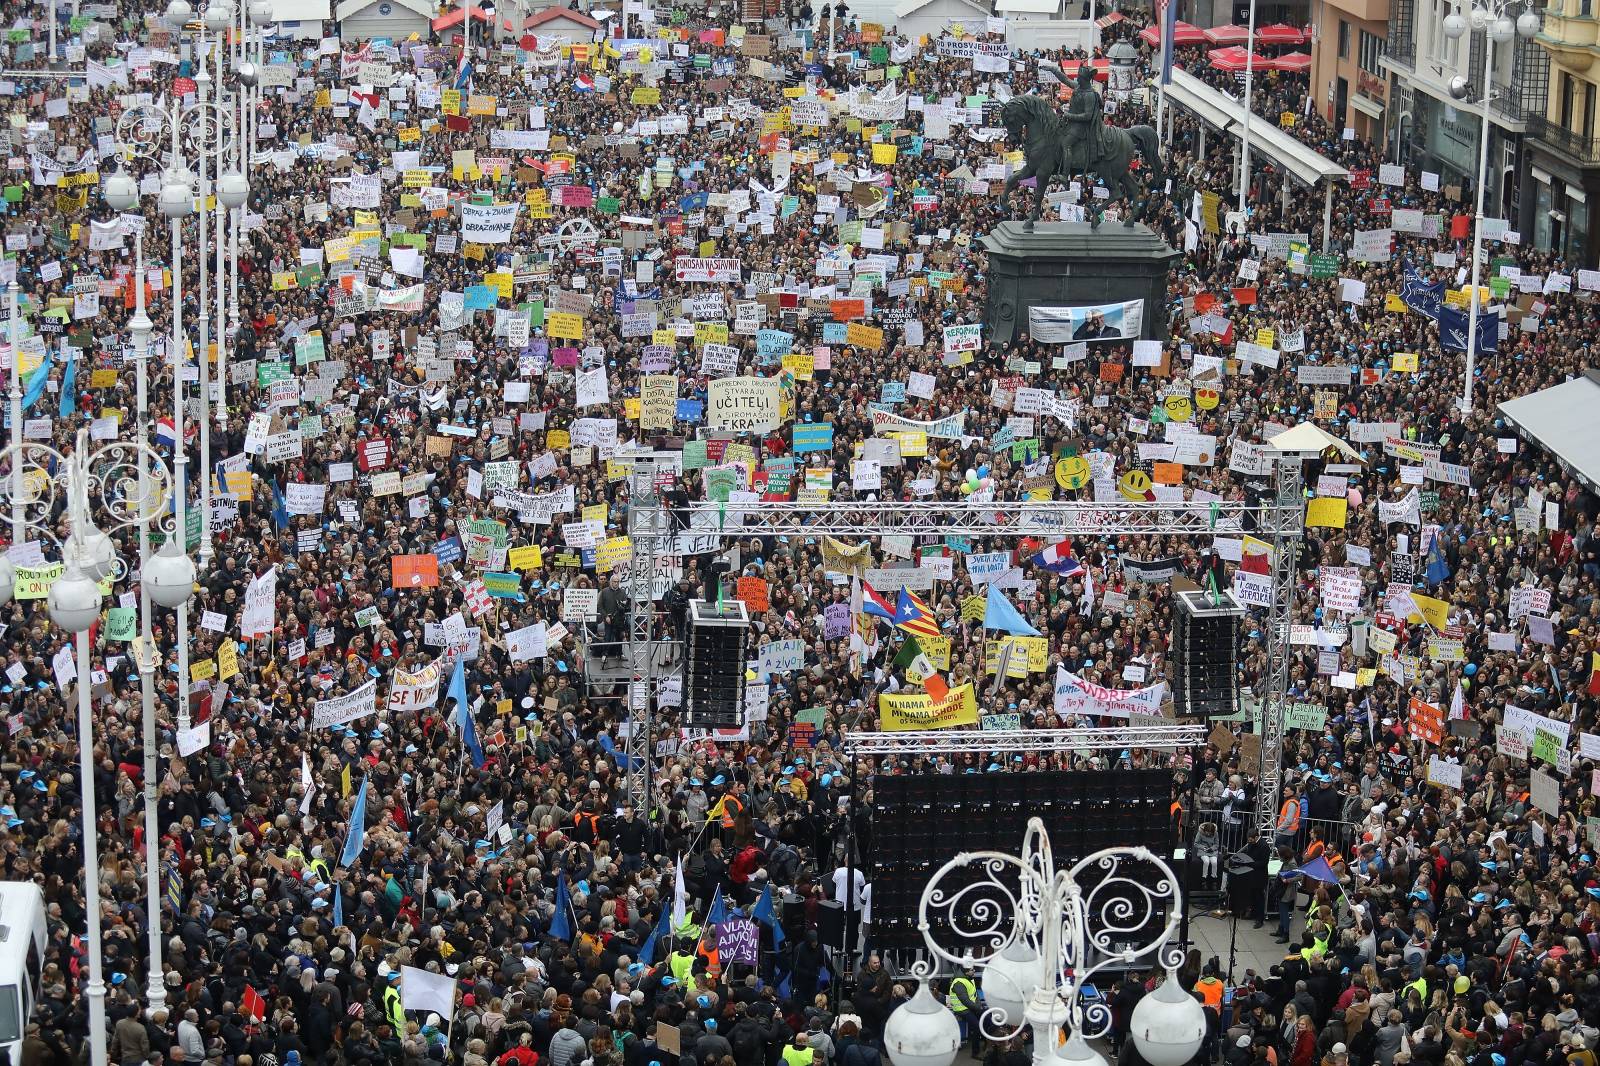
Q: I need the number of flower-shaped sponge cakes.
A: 0